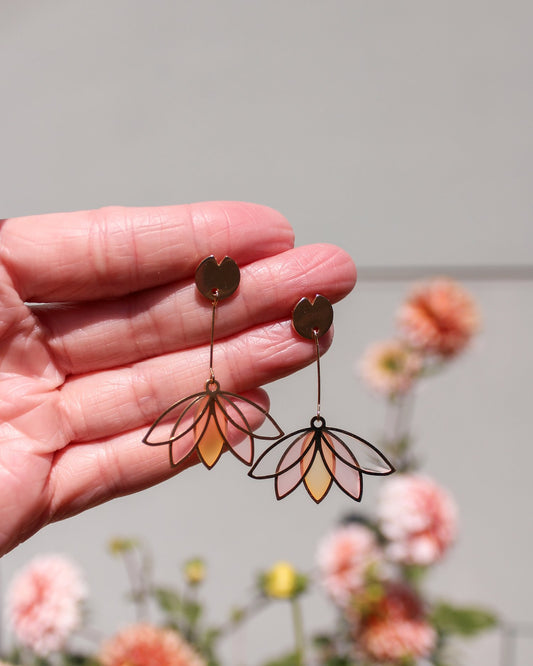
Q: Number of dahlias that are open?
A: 7